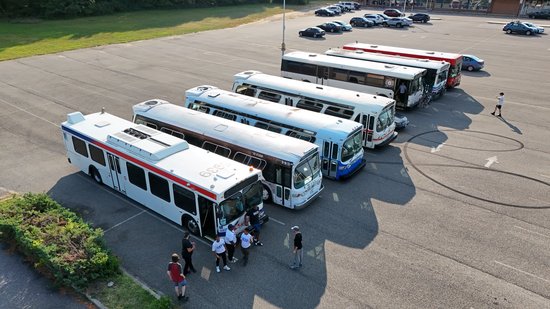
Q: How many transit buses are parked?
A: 7